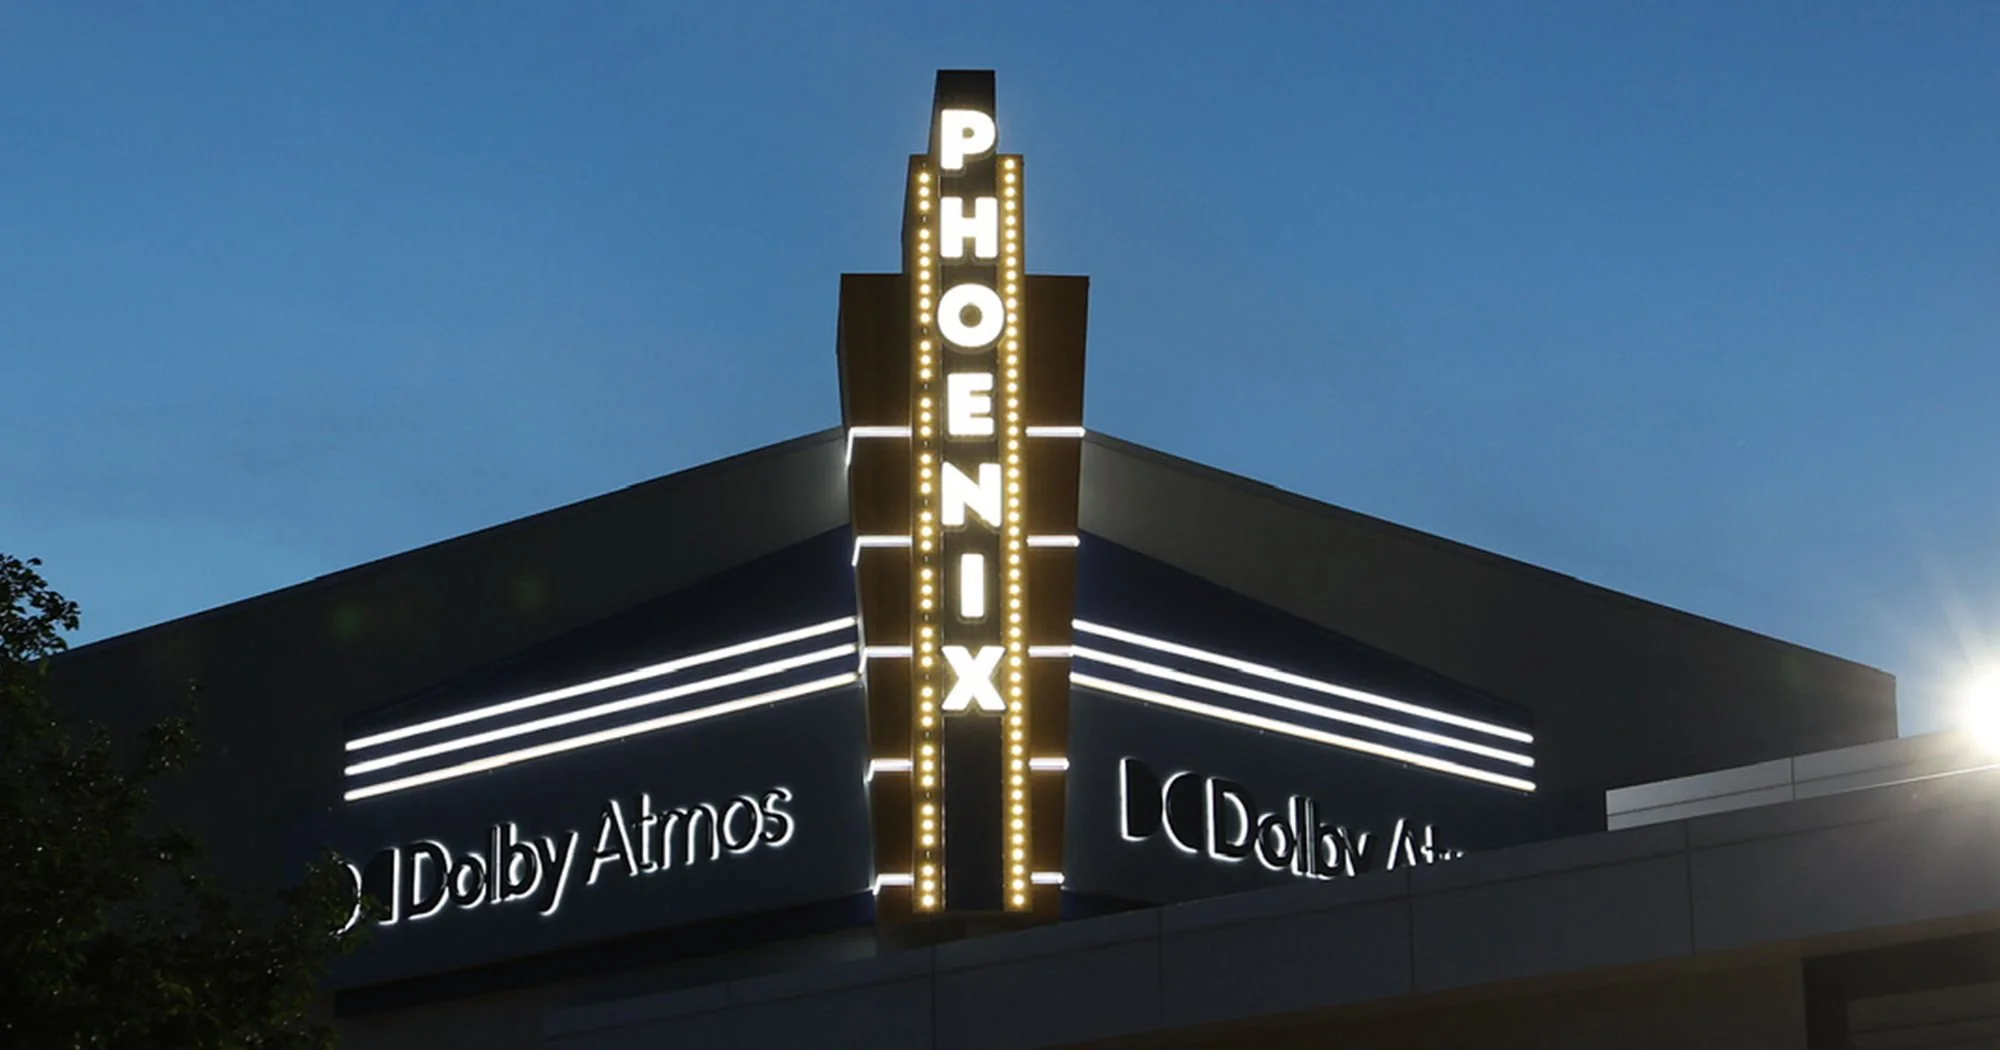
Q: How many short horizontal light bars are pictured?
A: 10